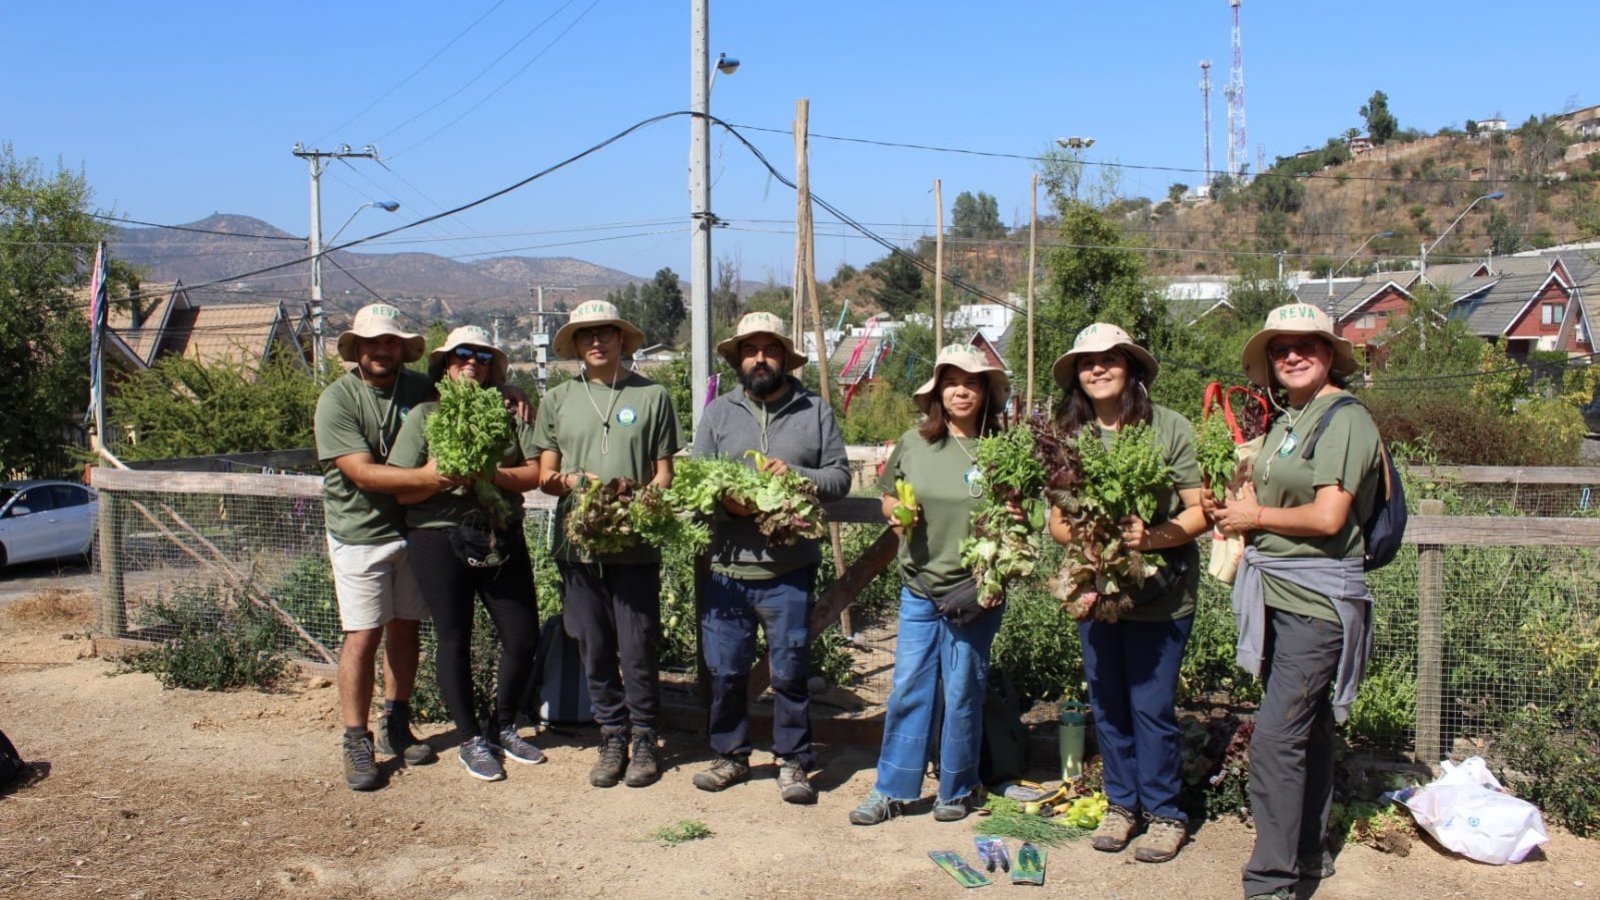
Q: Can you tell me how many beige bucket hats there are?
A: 7